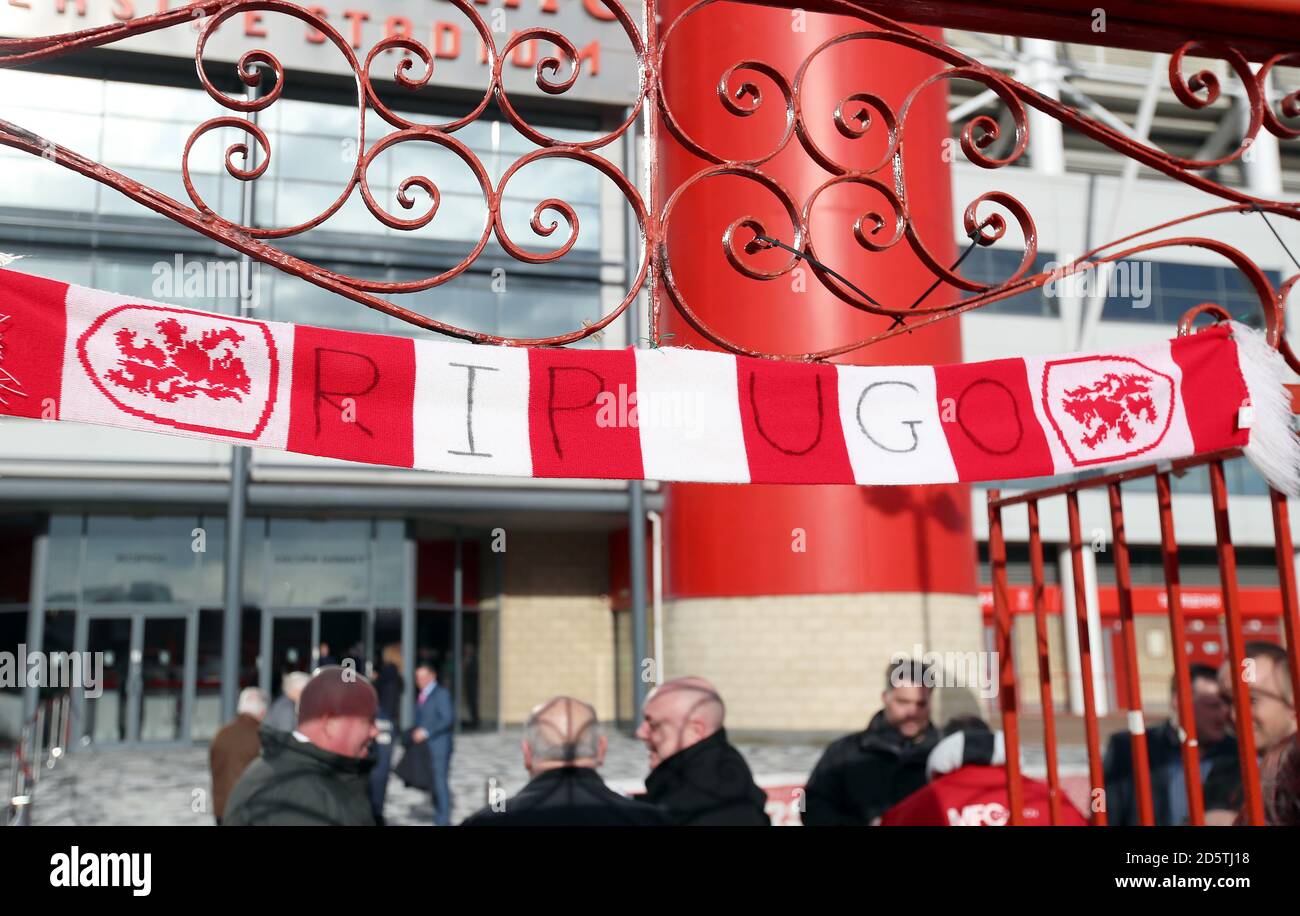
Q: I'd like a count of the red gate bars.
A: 7